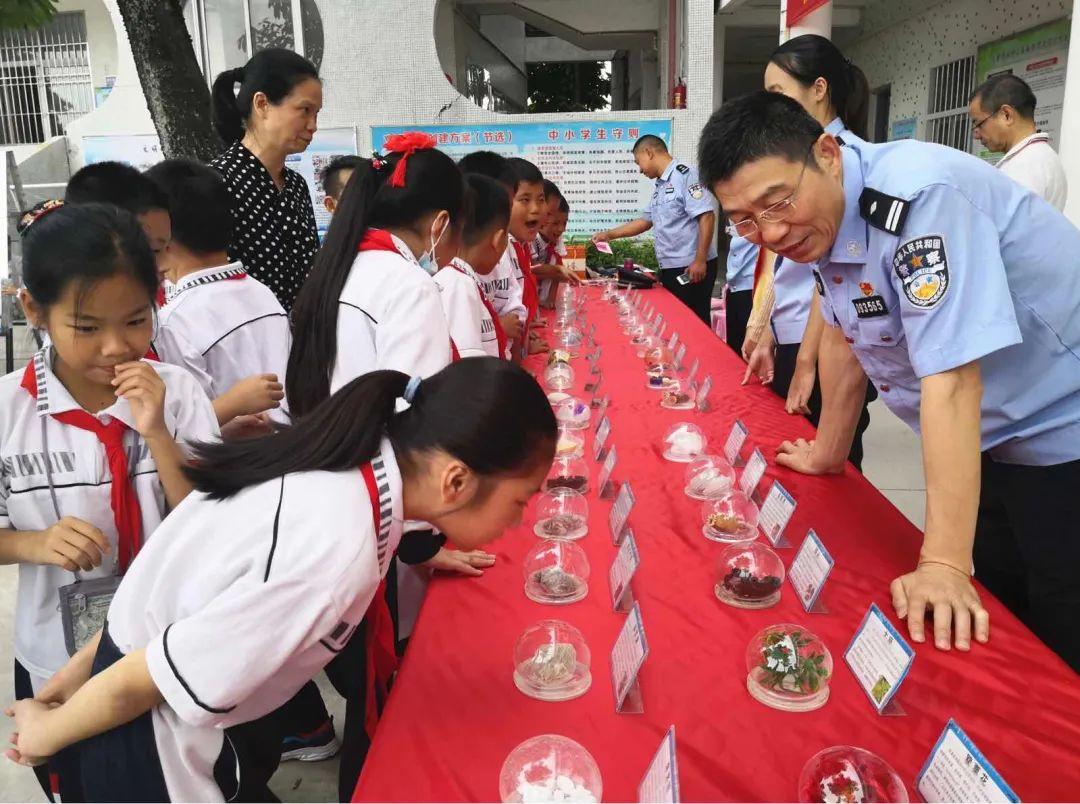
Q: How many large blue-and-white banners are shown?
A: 2